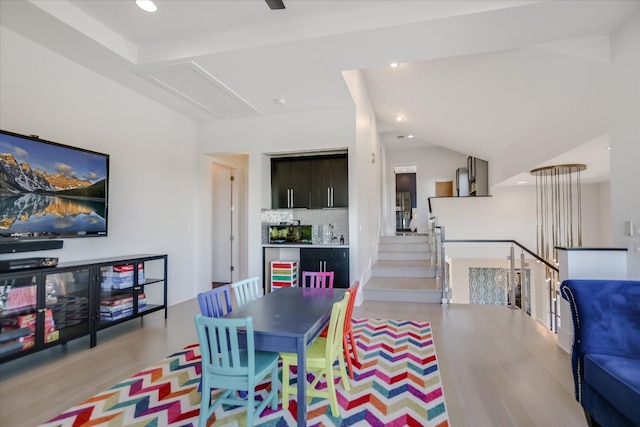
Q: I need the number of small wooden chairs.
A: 6